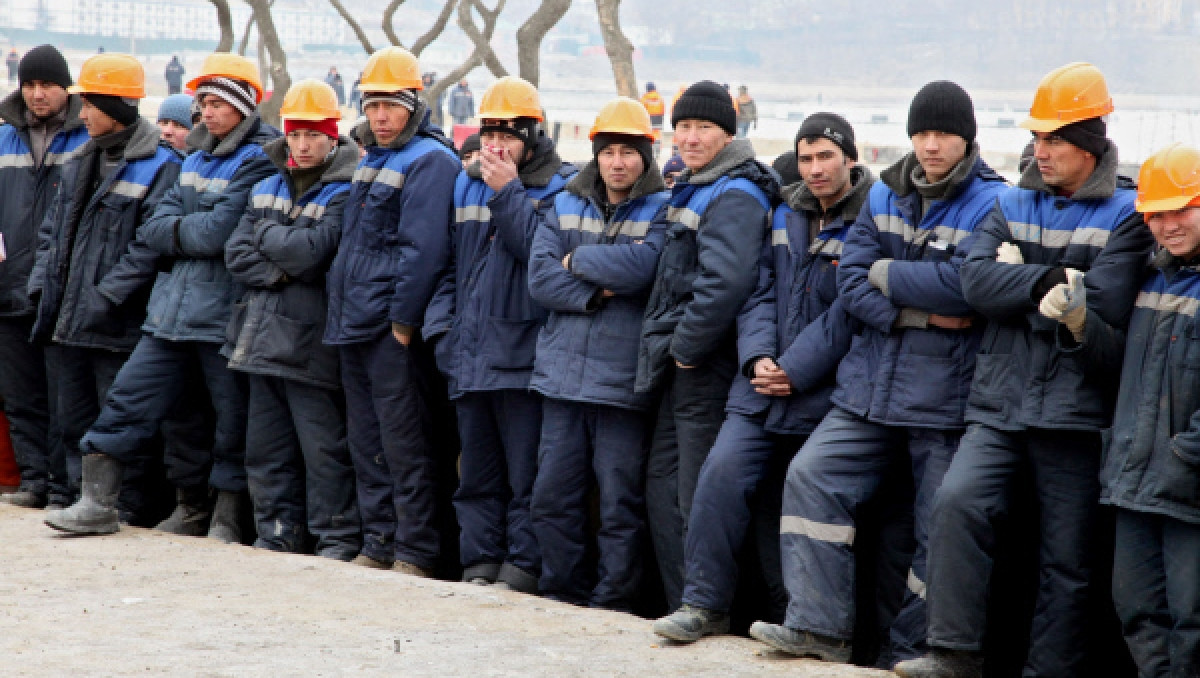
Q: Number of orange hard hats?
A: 8